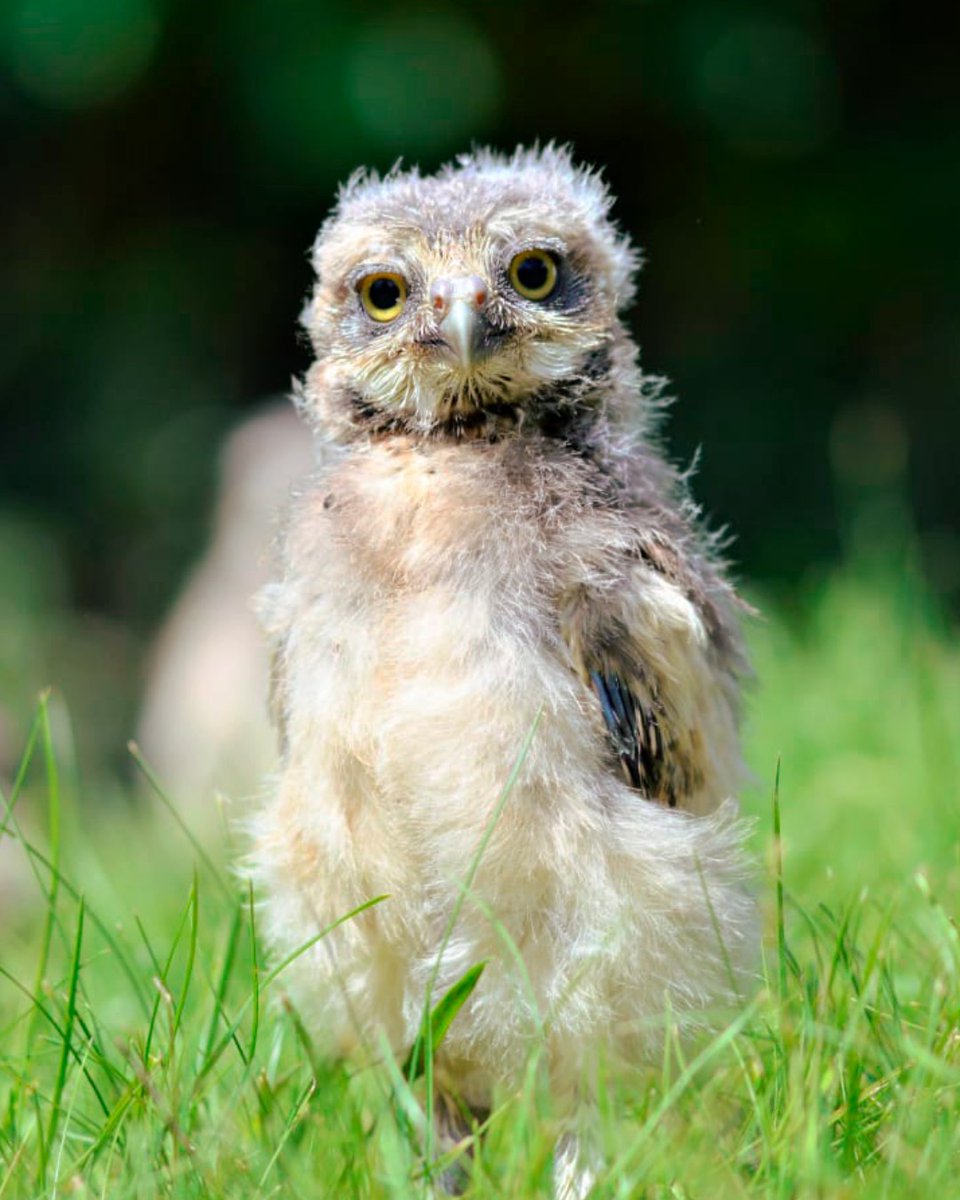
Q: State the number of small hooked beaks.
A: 1